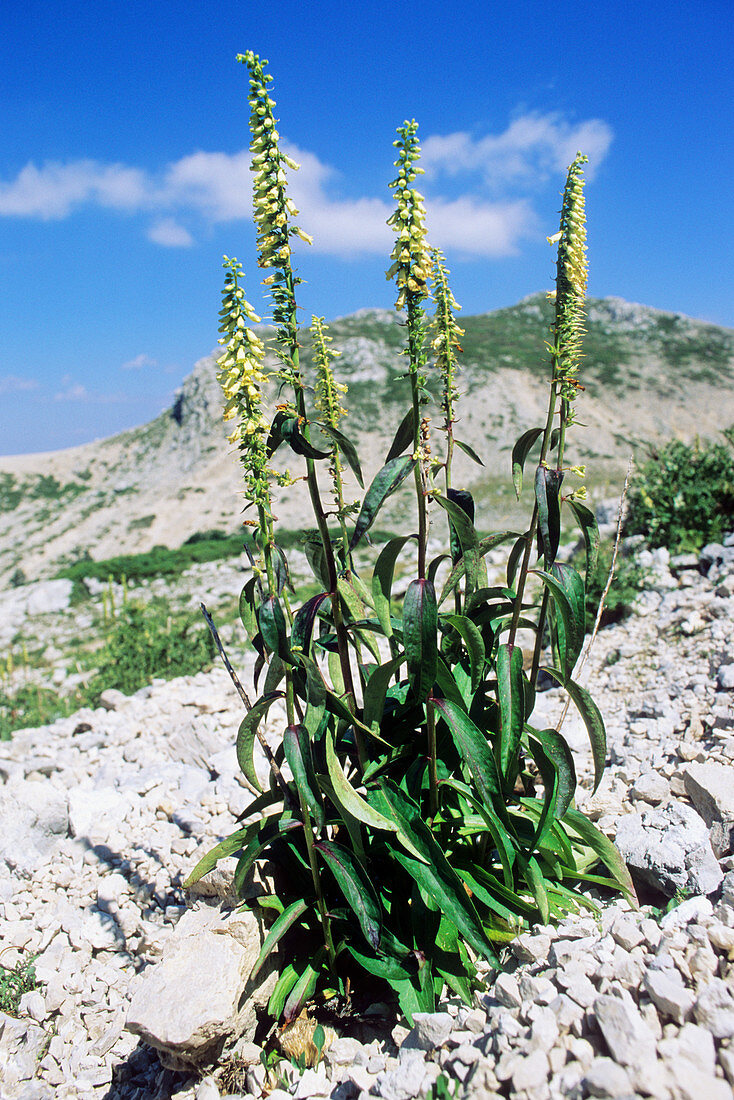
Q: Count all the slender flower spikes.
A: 6